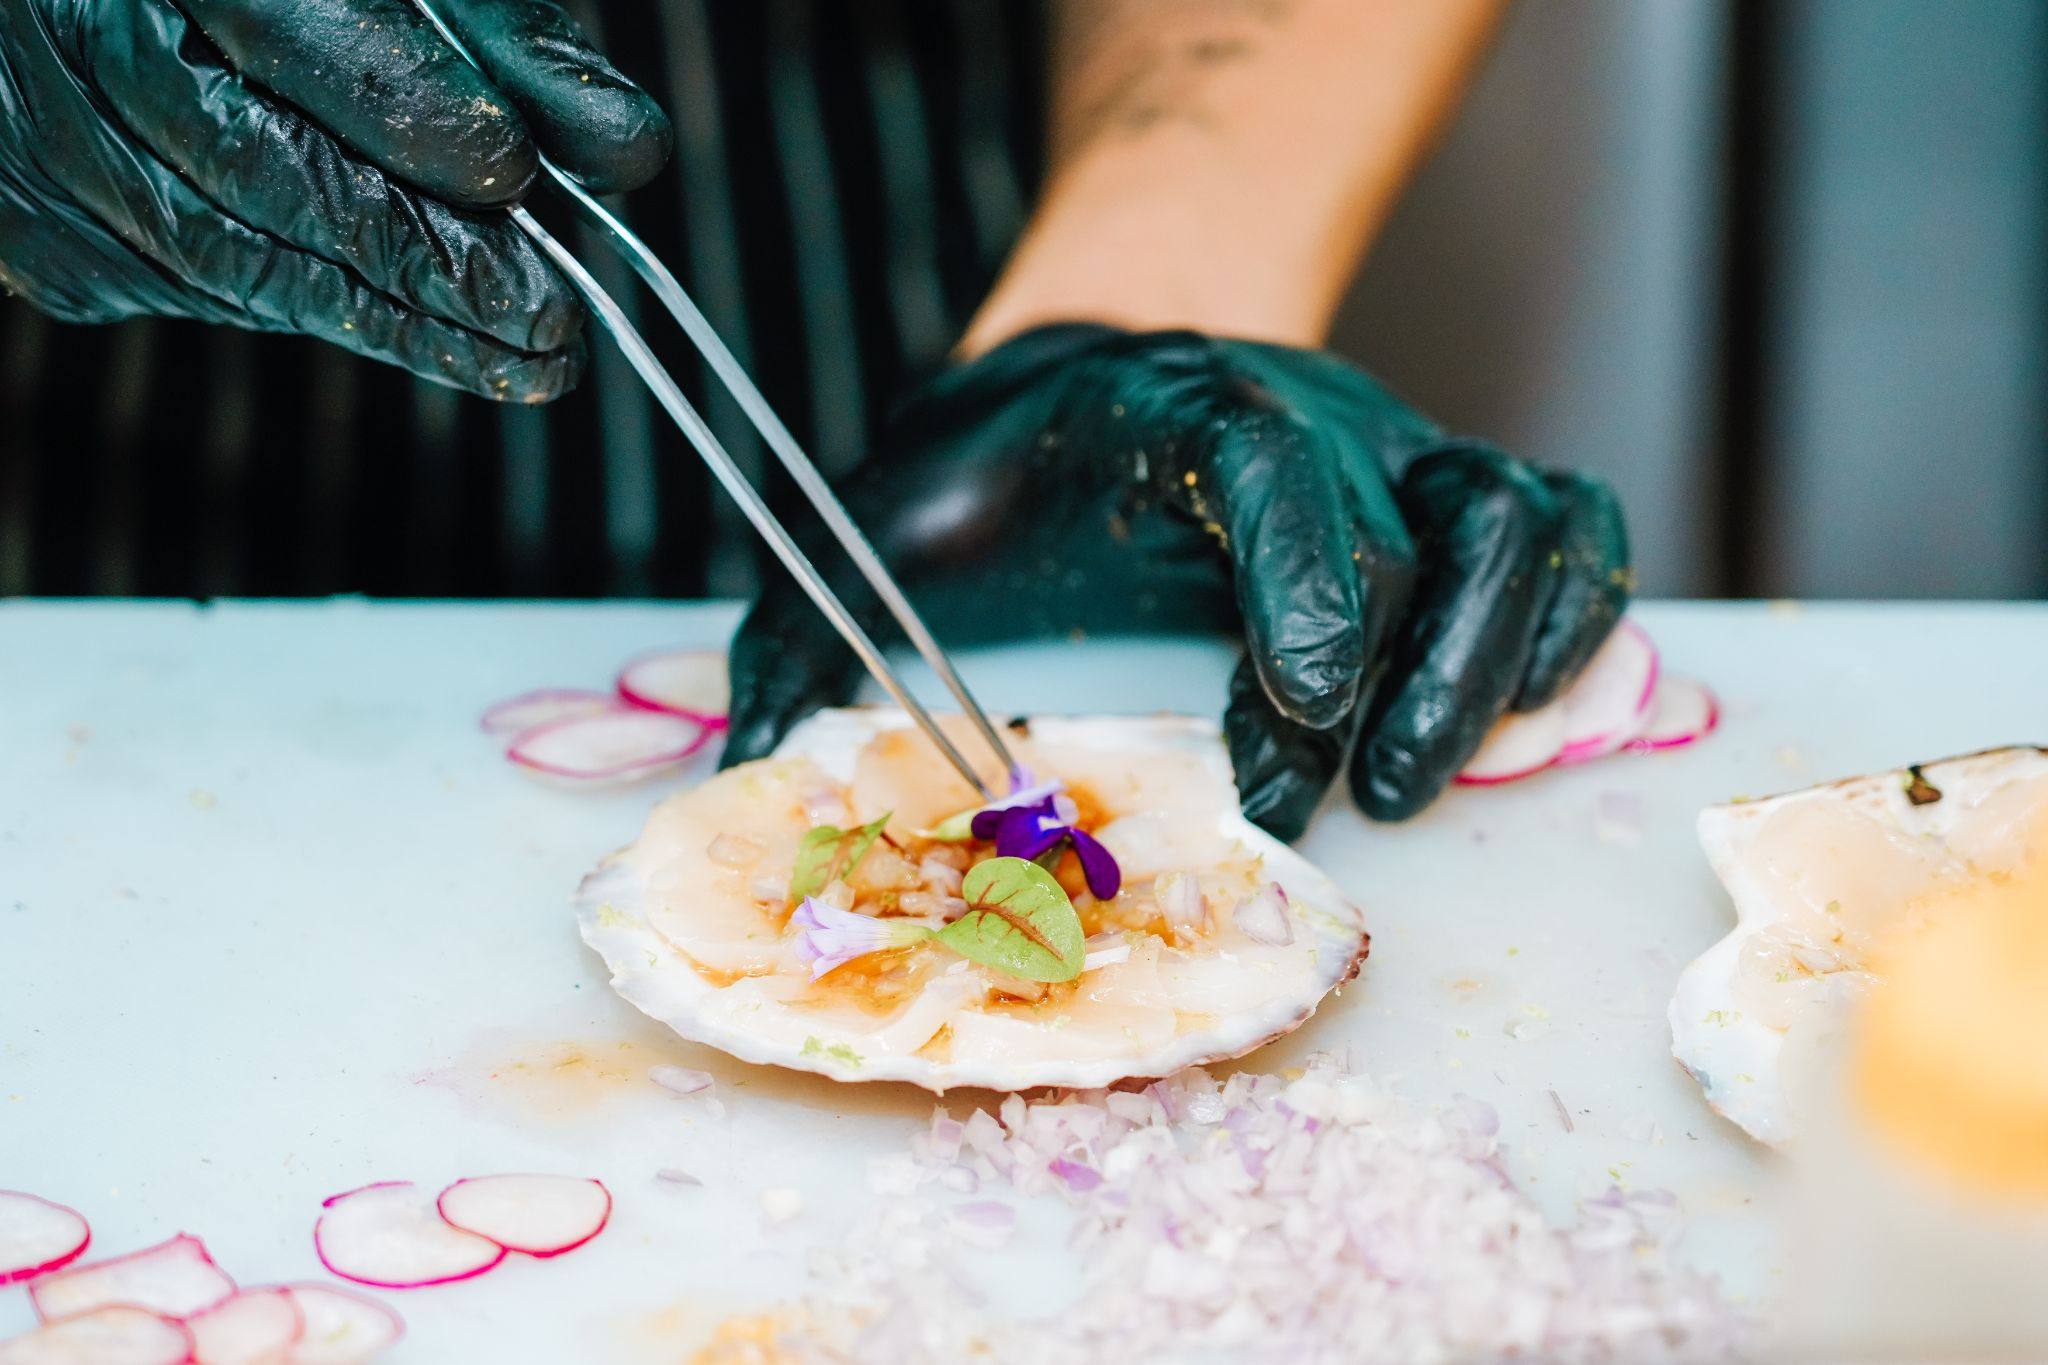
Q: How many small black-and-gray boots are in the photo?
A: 0